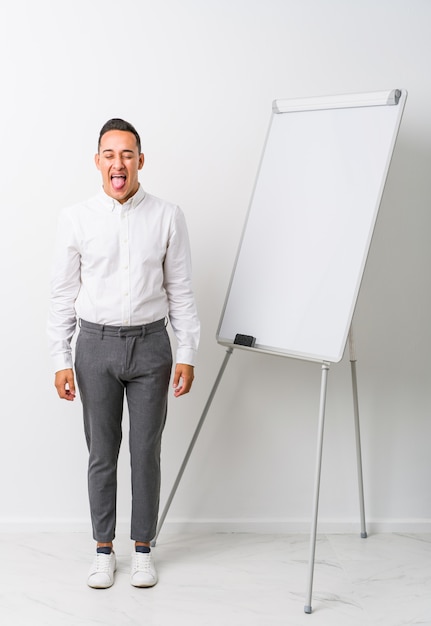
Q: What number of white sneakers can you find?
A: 2